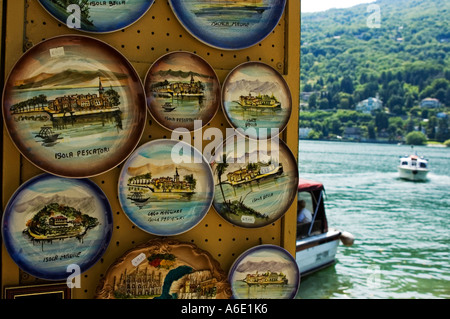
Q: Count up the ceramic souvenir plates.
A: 10